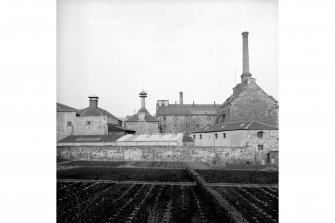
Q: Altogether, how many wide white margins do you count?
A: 2